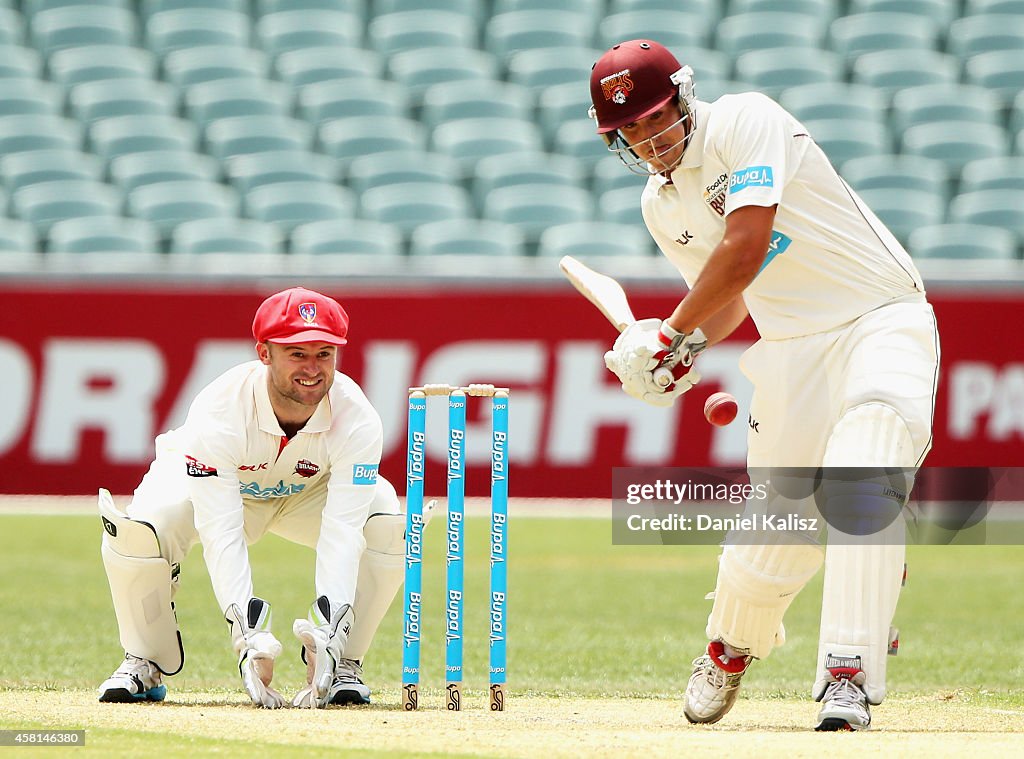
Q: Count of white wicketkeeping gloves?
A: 2